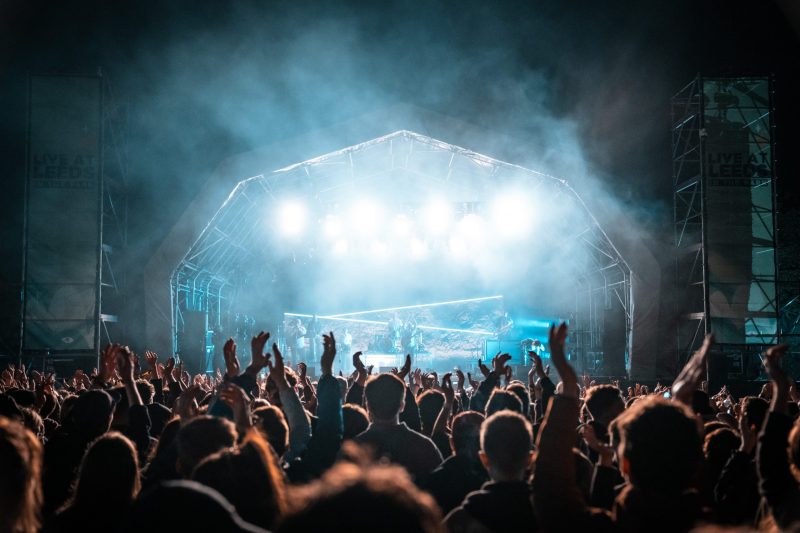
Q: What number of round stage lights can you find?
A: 11